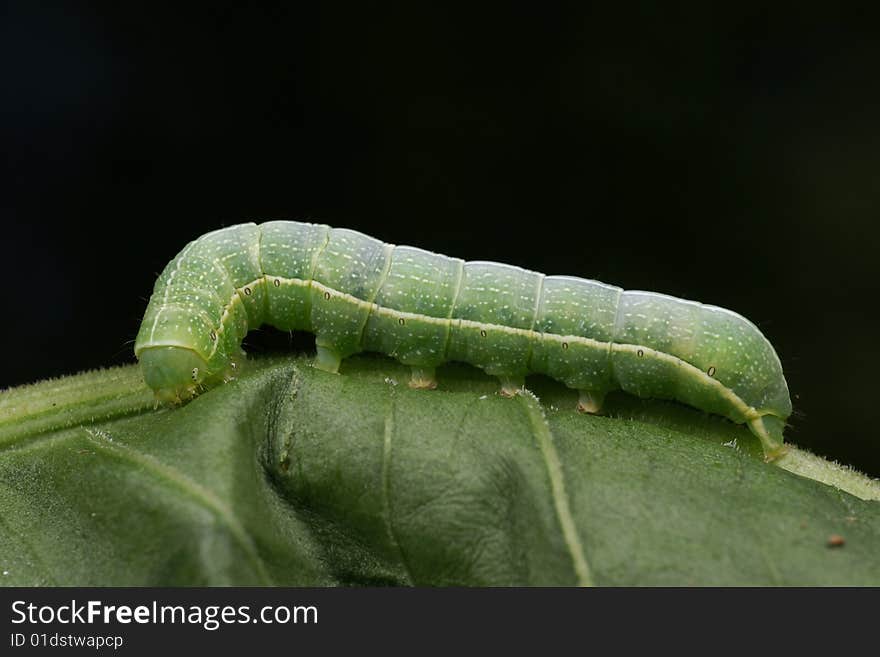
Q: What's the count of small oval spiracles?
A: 9